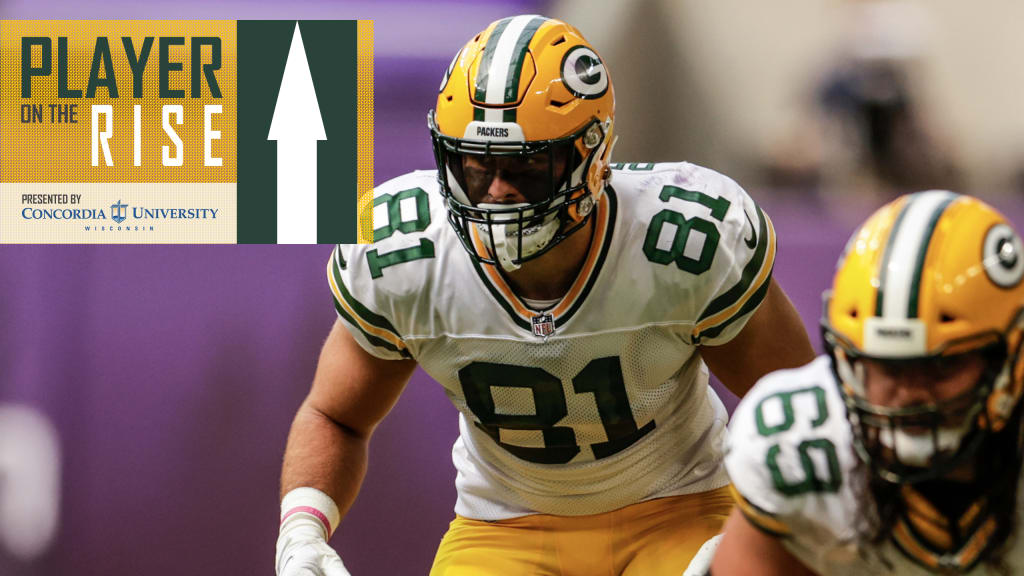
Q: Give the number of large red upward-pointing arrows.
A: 0